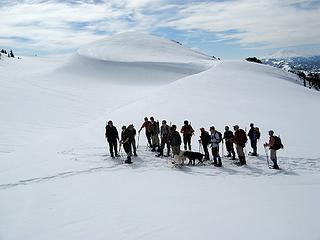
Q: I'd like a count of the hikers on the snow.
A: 14